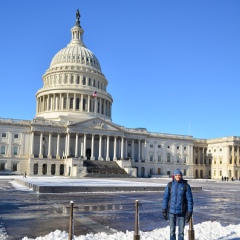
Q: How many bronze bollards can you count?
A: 3